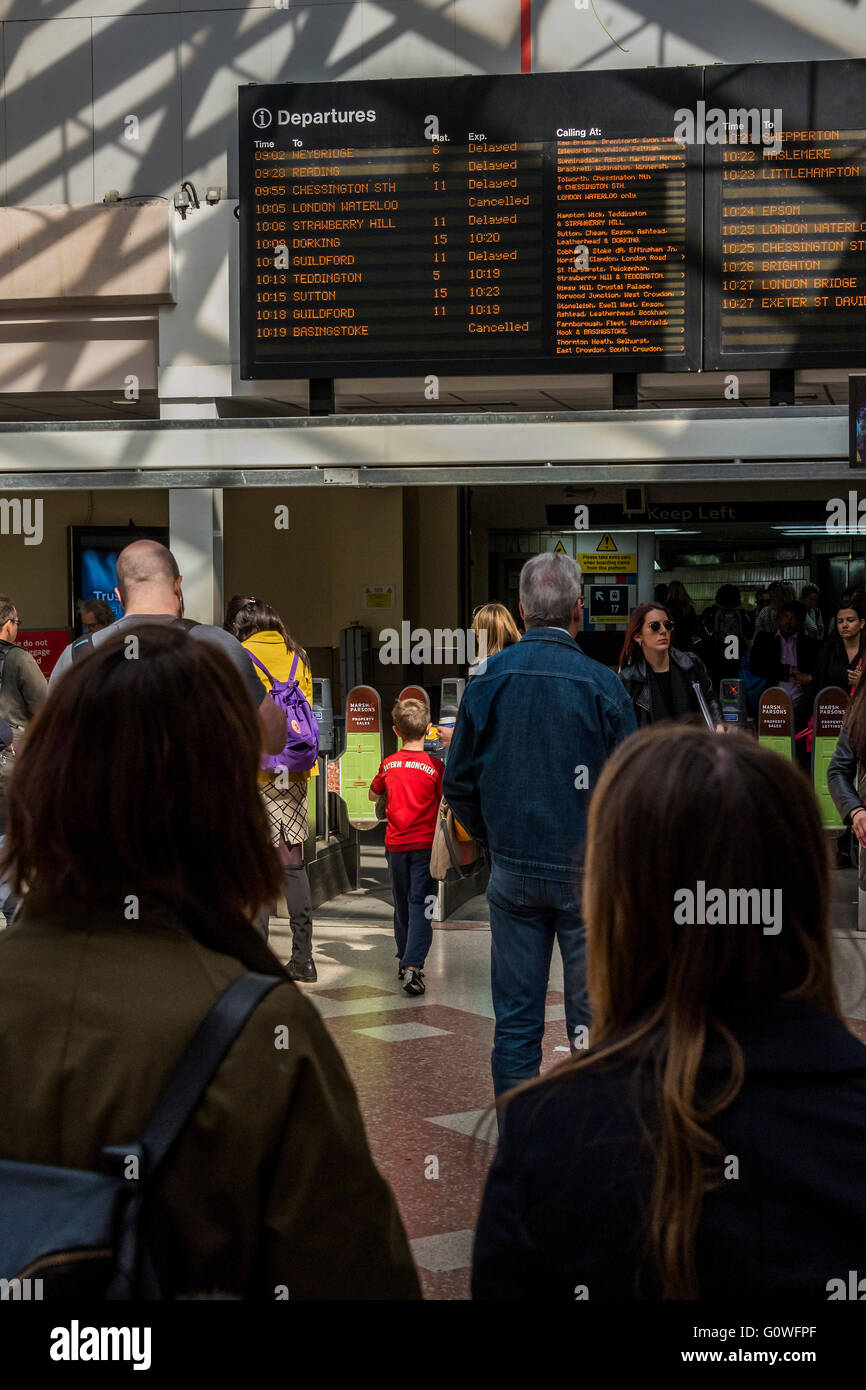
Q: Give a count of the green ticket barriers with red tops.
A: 4